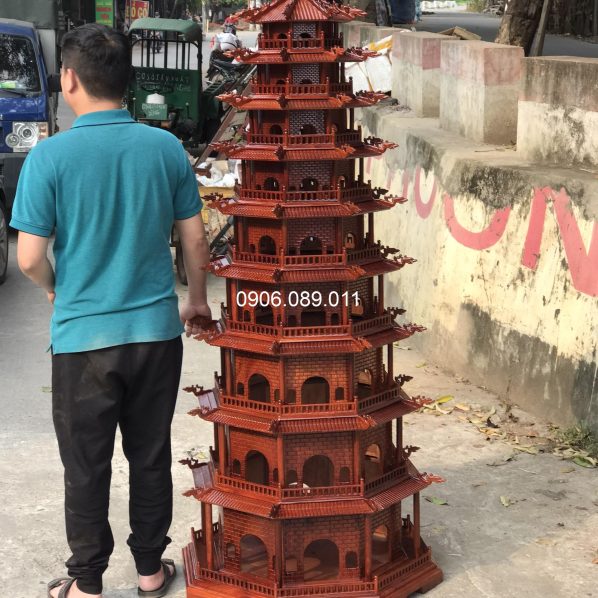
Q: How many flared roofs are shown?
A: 9